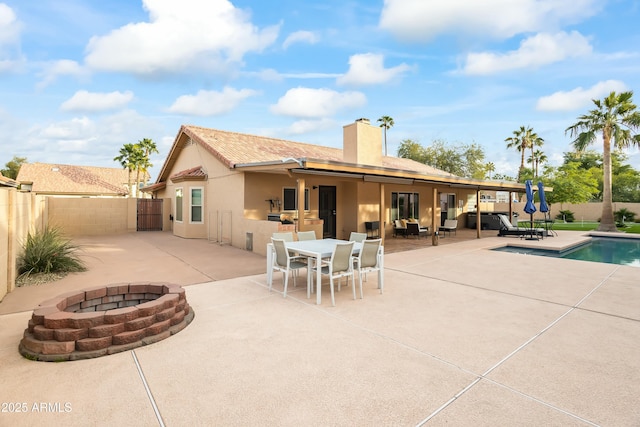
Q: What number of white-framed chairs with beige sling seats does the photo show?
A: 6